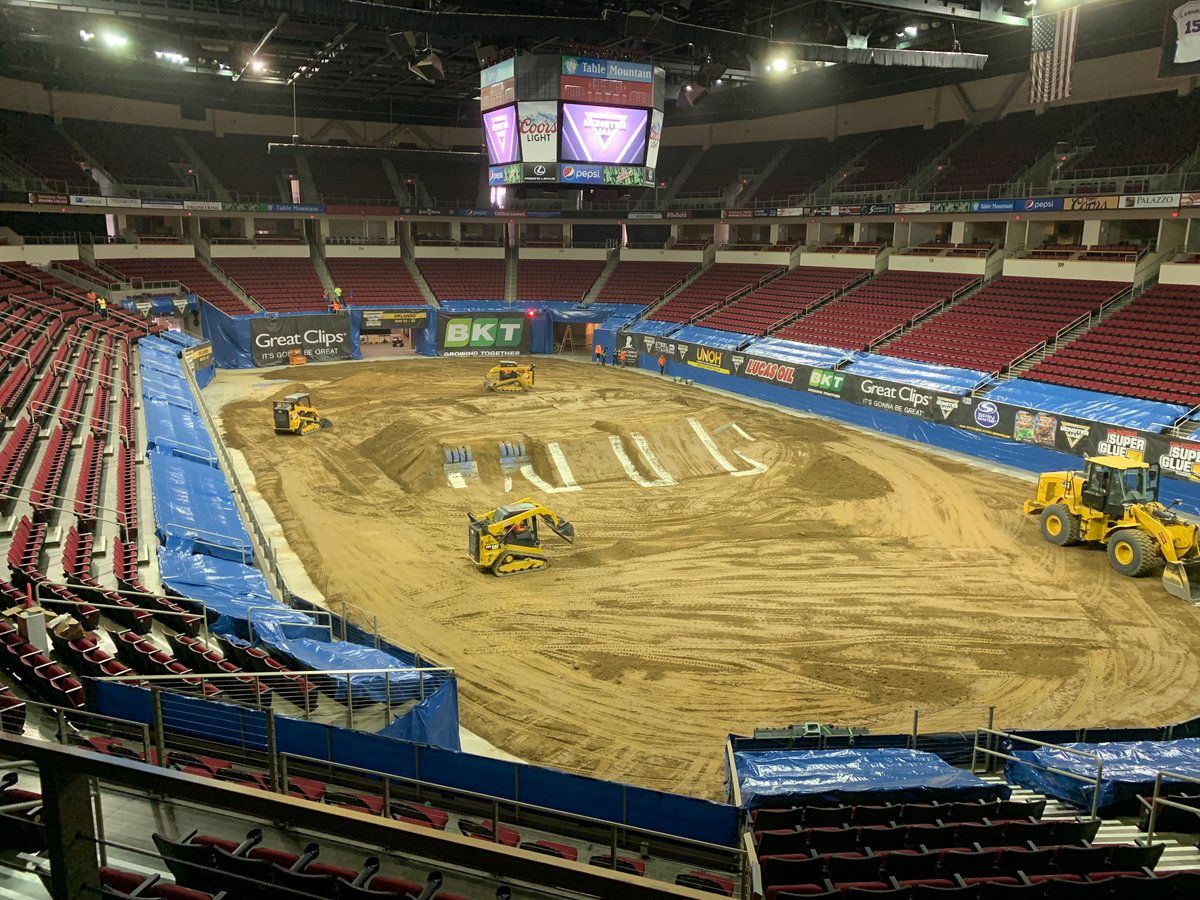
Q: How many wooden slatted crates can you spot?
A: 0